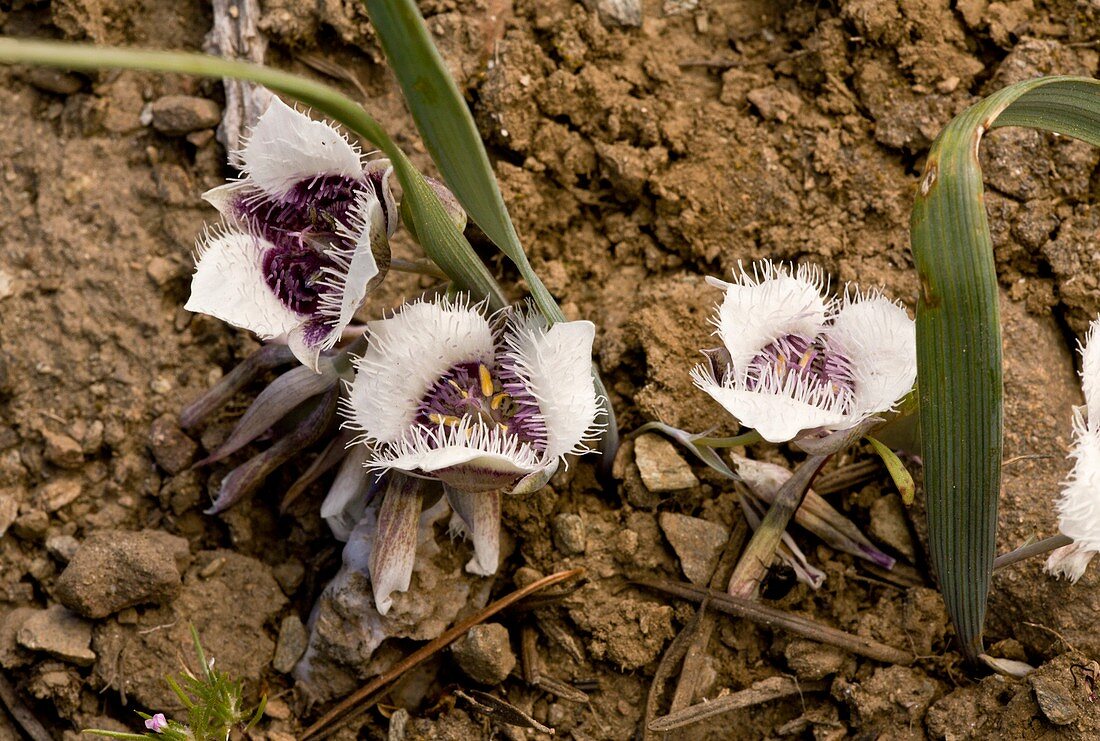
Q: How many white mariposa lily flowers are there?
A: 4